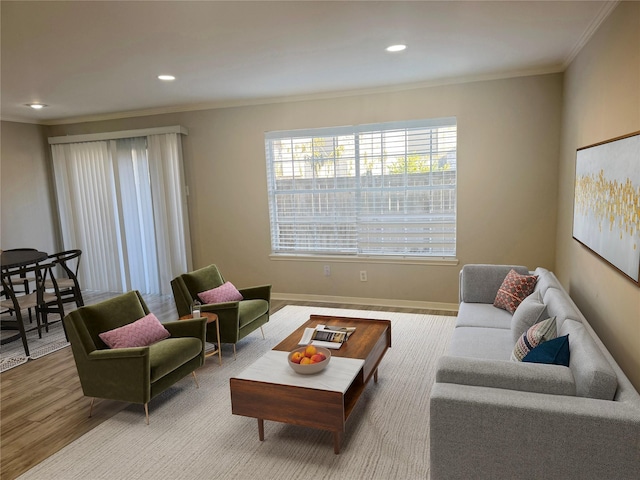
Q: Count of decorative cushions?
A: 6